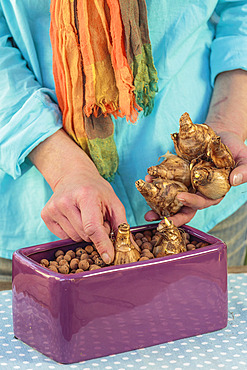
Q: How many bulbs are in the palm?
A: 5